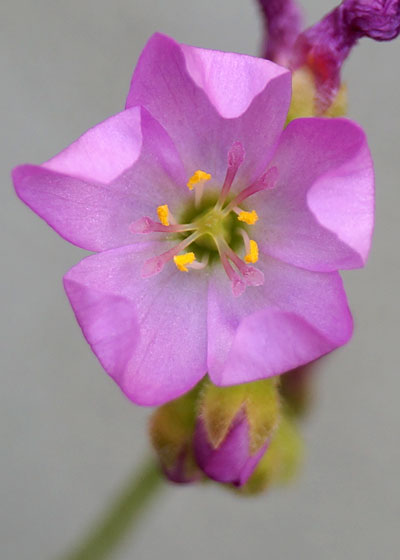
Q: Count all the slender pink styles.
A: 6